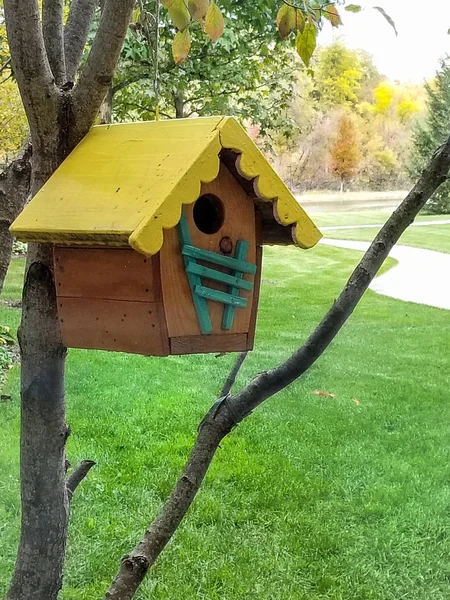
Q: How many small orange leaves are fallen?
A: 2